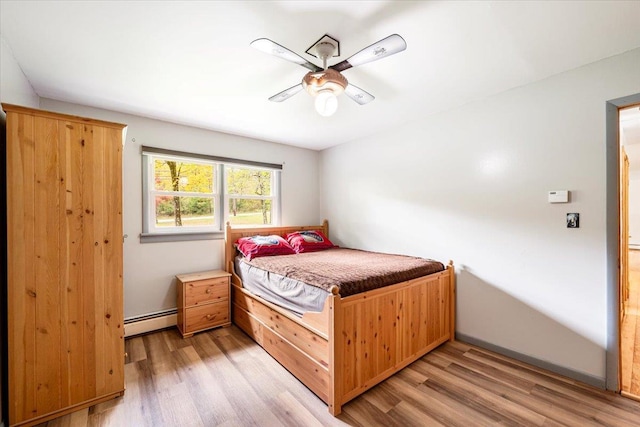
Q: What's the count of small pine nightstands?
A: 1